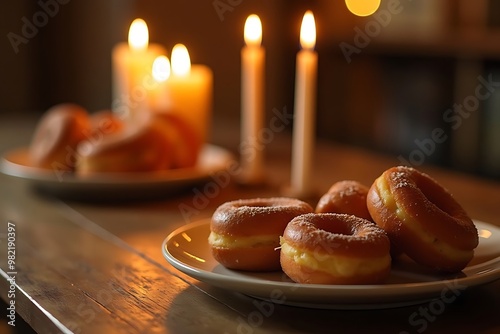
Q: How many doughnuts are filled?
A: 3